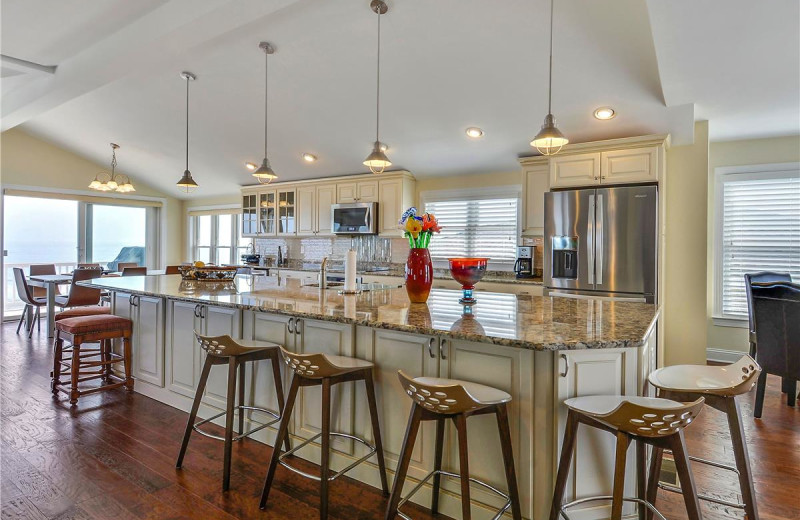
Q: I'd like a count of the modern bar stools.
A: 5